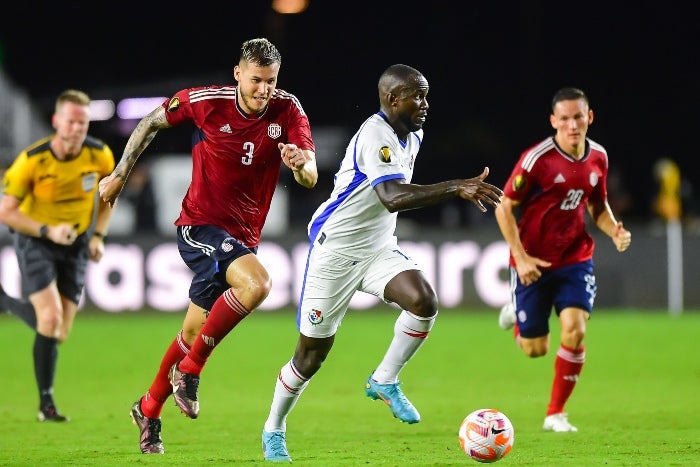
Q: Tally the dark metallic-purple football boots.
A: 2